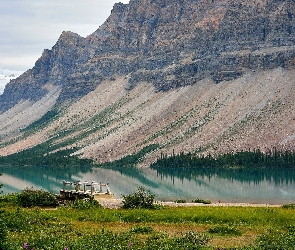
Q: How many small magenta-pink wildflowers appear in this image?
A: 4